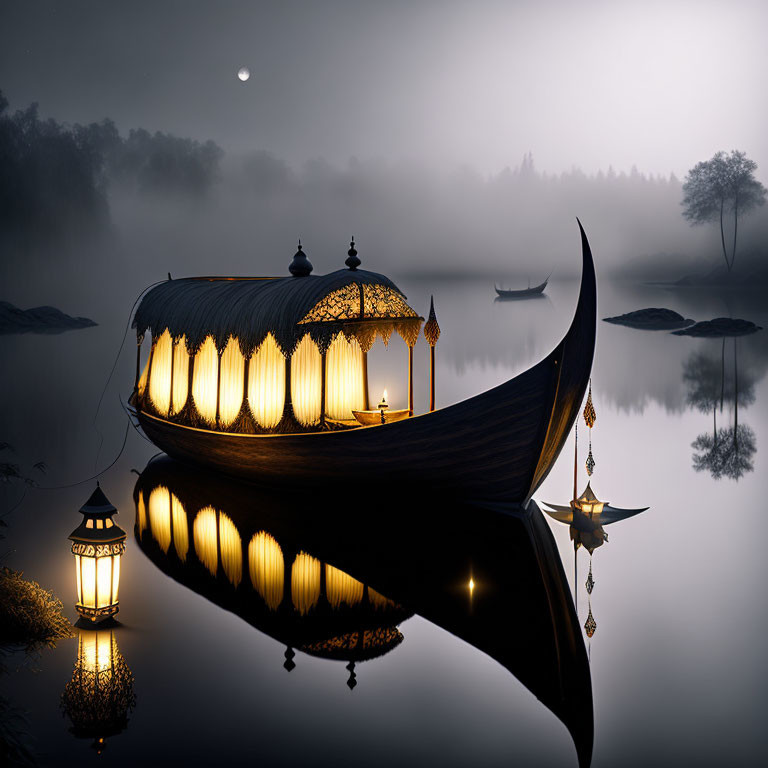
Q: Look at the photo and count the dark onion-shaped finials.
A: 2